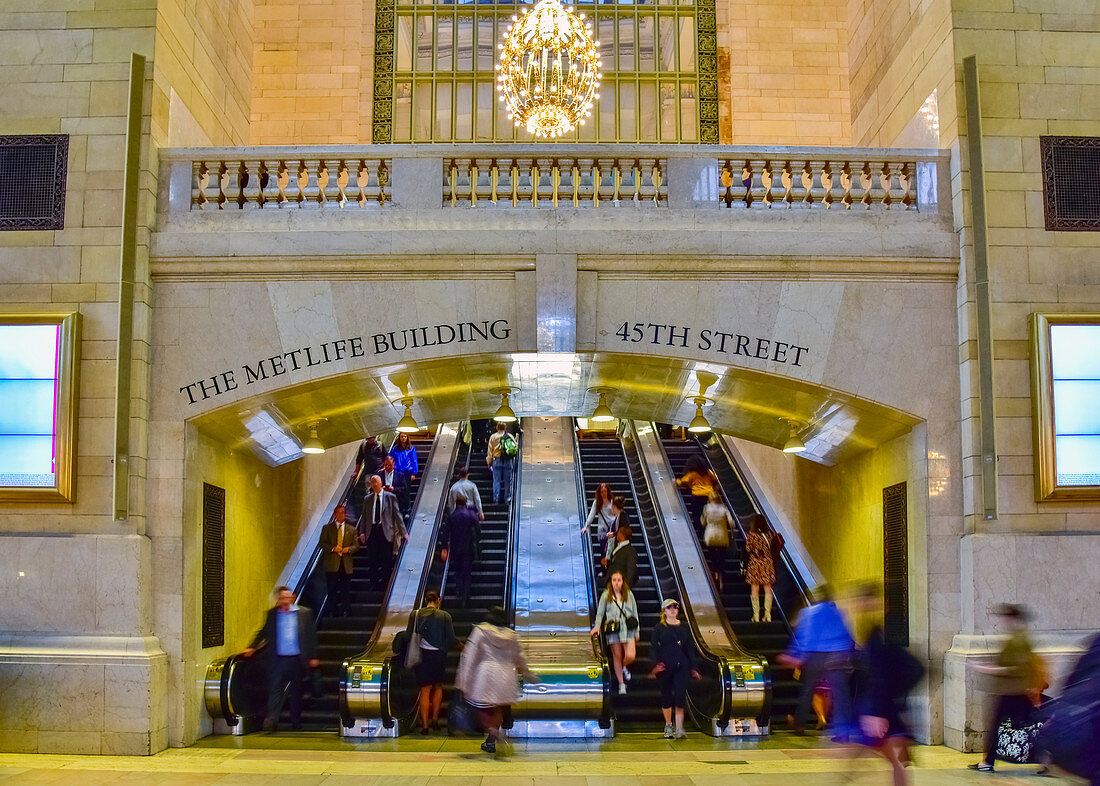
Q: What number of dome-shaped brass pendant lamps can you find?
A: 6